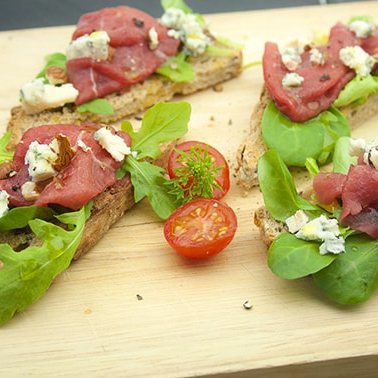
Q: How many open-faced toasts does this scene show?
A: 4